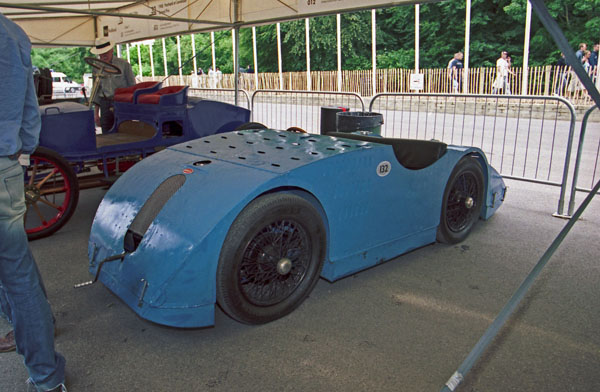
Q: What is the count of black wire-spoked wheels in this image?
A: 2